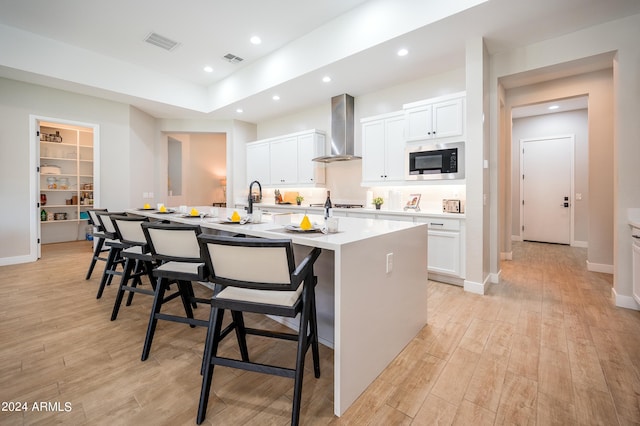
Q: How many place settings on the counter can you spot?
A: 5